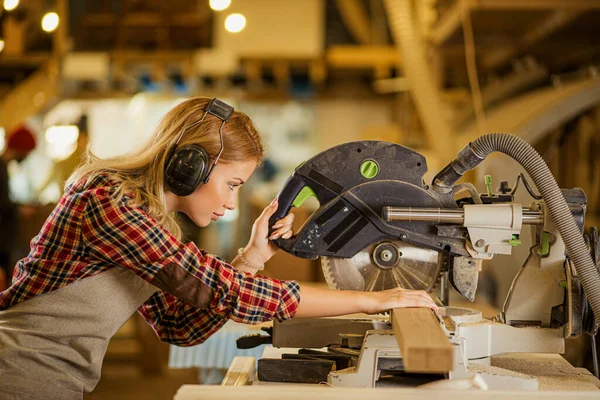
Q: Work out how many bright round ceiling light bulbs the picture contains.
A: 4